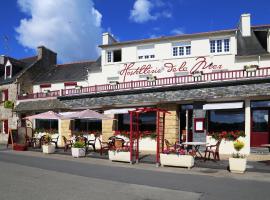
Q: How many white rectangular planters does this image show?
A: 2